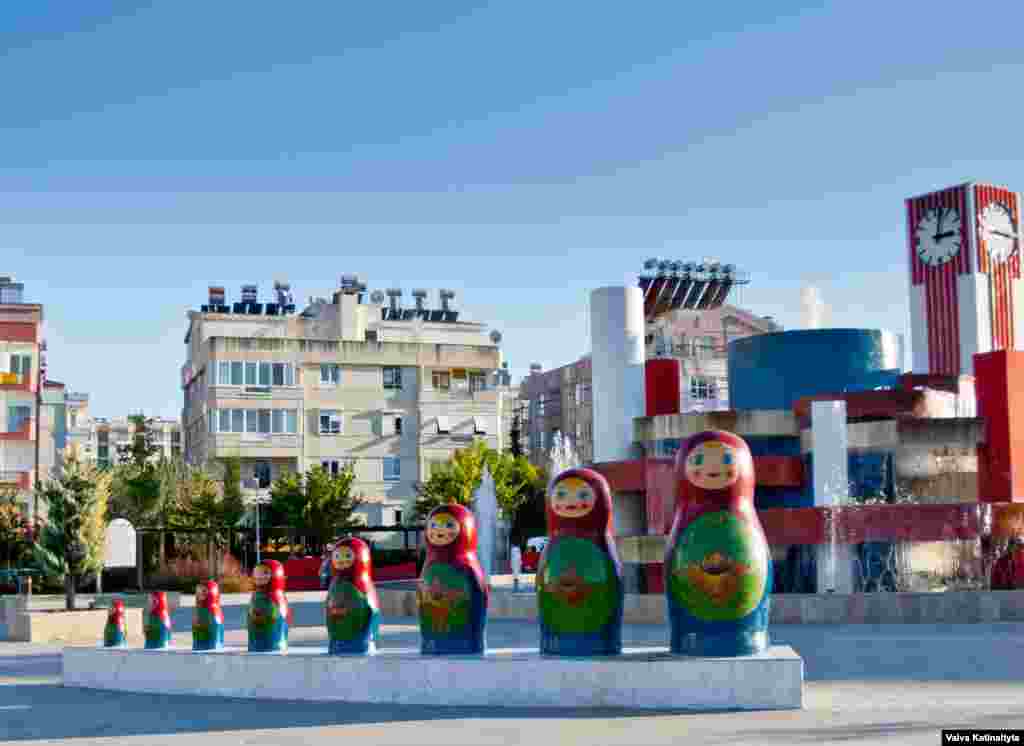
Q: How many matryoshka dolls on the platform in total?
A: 8